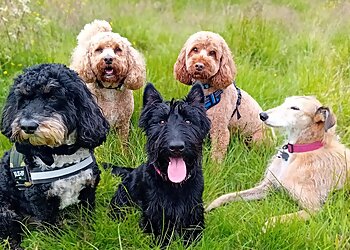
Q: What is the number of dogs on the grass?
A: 5